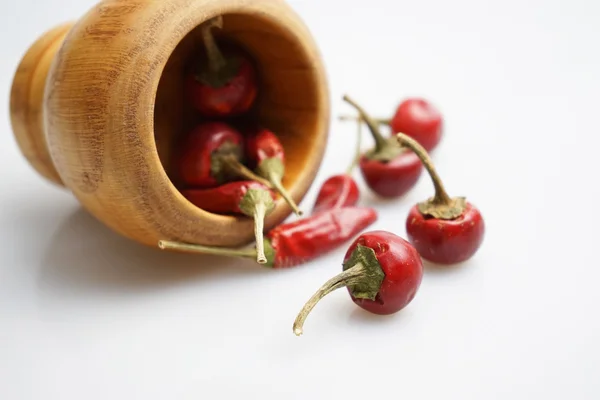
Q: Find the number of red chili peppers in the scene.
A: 10